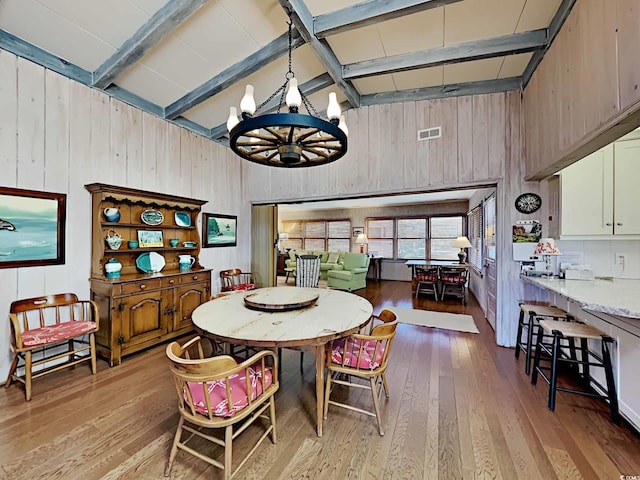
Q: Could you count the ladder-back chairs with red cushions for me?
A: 2